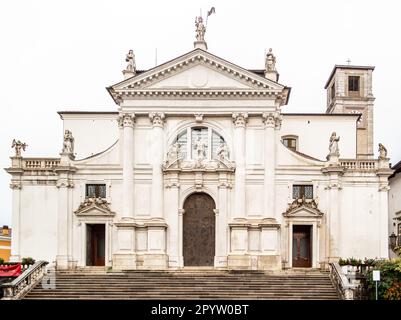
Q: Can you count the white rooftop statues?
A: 7